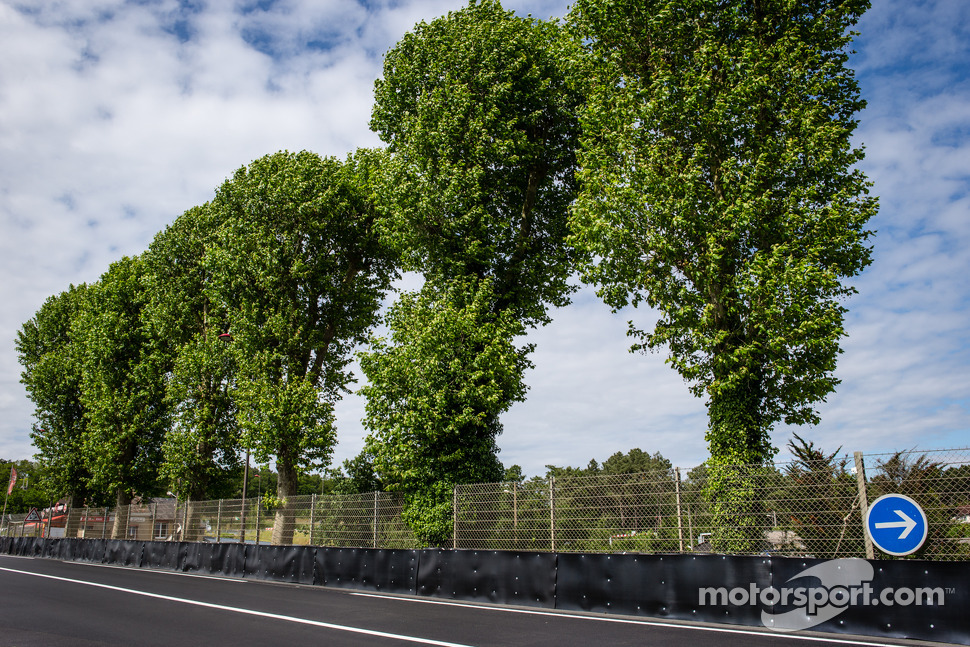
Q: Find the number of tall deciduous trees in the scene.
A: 6